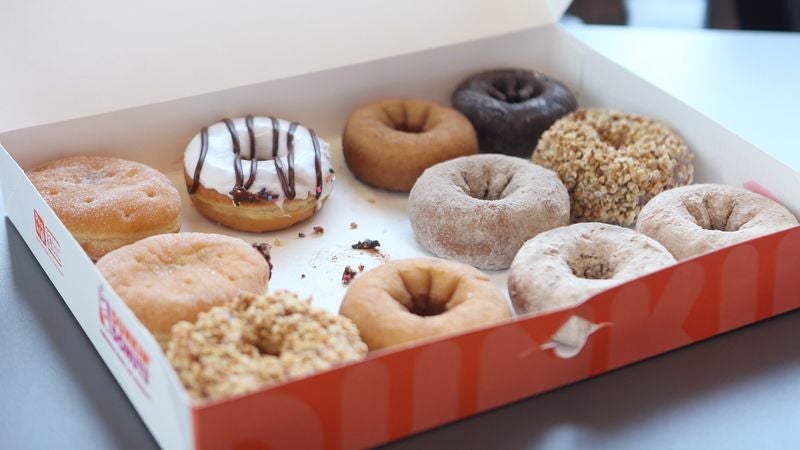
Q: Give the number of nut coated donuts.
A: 2